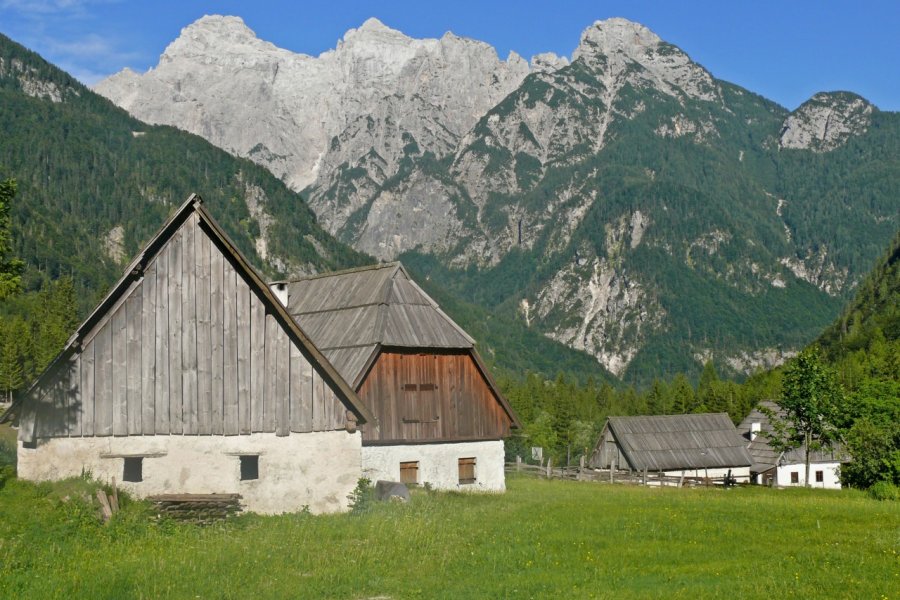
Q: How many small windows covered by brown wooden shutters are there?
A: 2